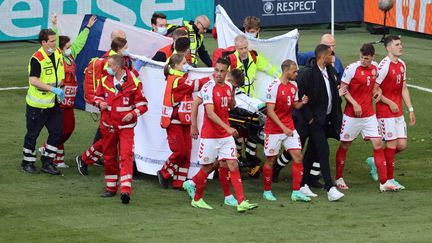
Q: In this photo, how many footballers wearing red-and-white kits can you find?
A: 4